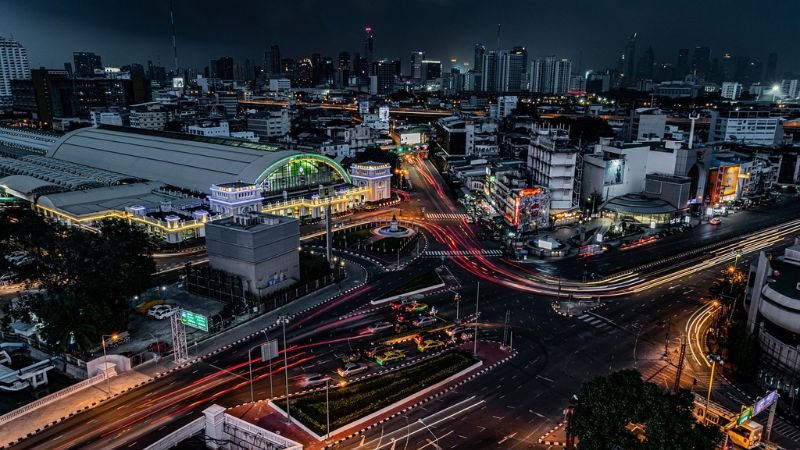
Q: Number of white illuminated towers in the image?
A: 2